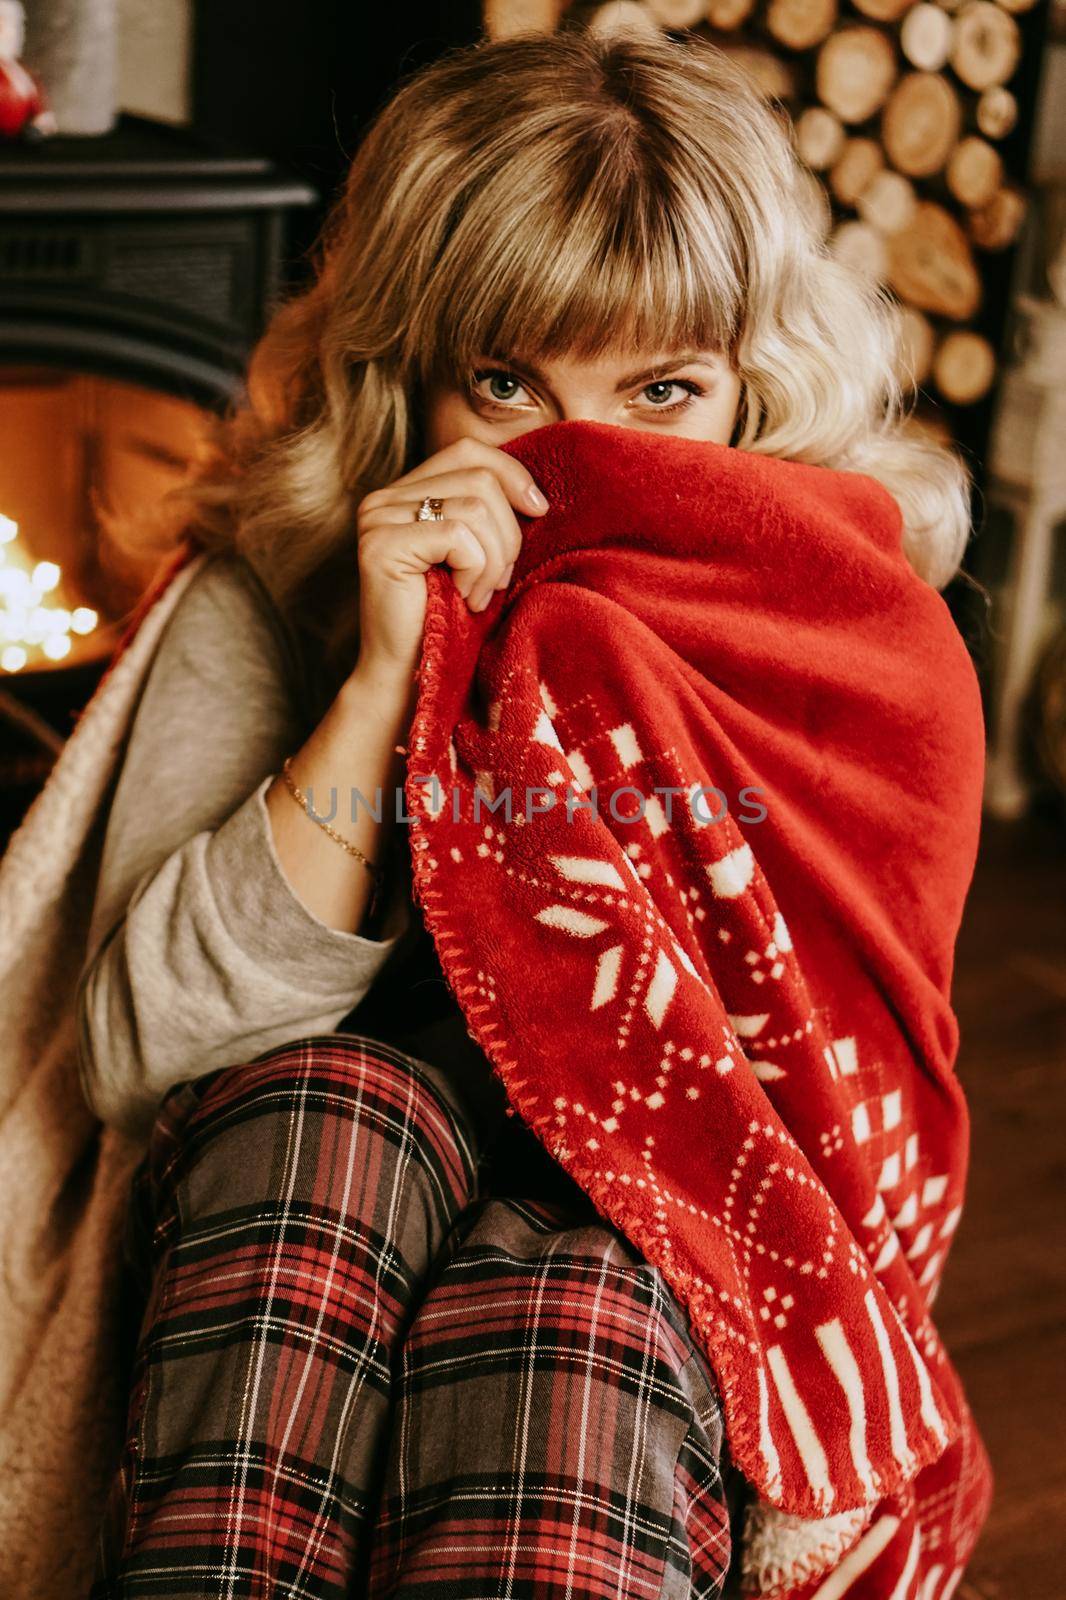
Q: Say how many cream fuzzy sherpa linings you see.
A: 1